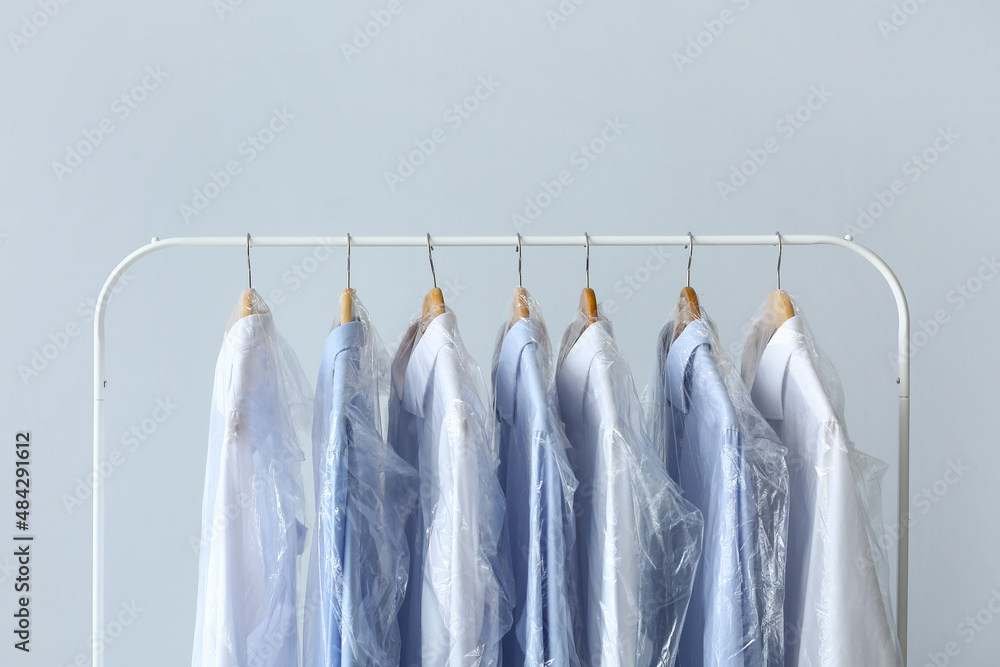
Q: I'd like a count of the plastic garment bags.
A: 7